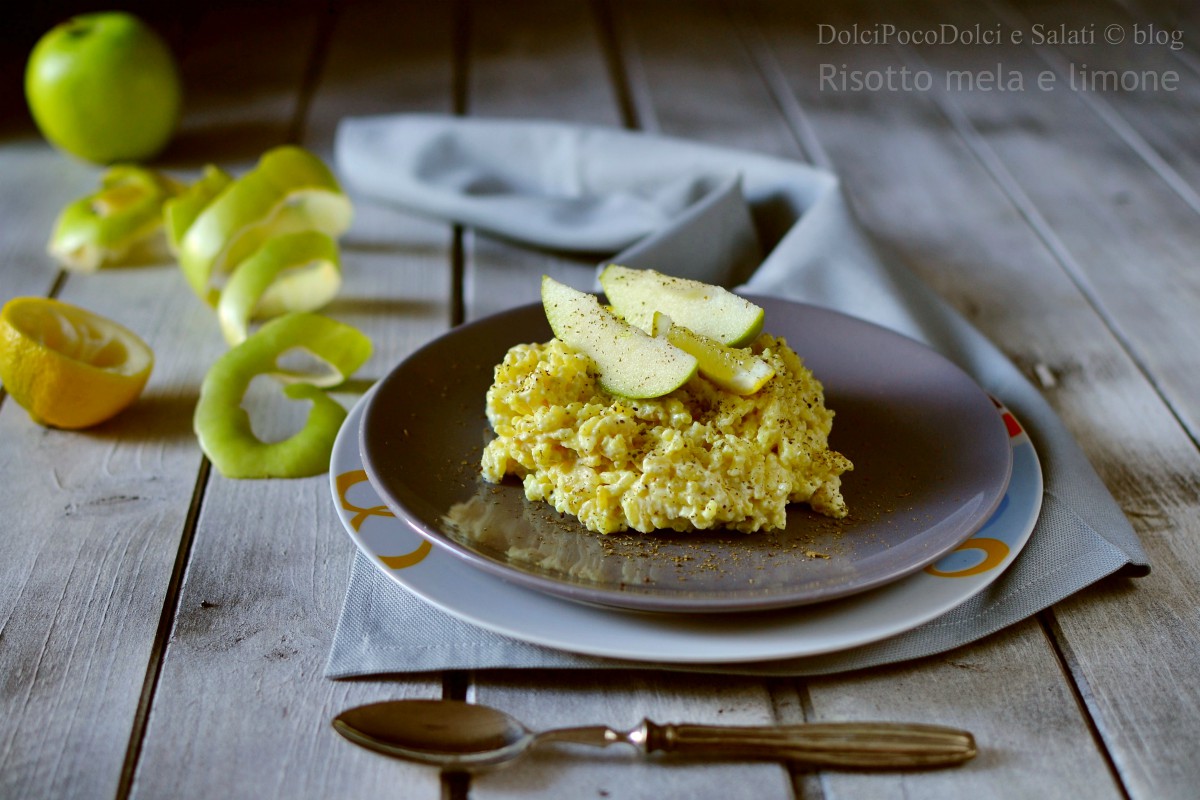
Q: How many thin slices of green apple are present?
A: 2